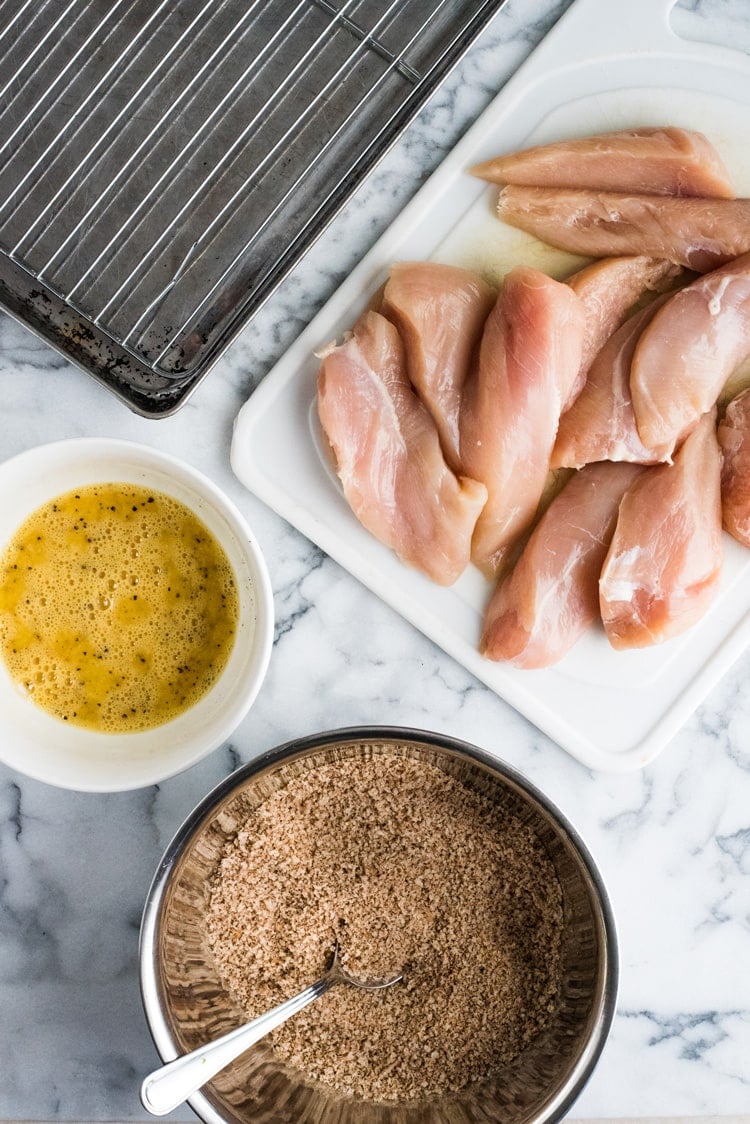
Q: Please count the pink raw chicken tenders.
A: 11